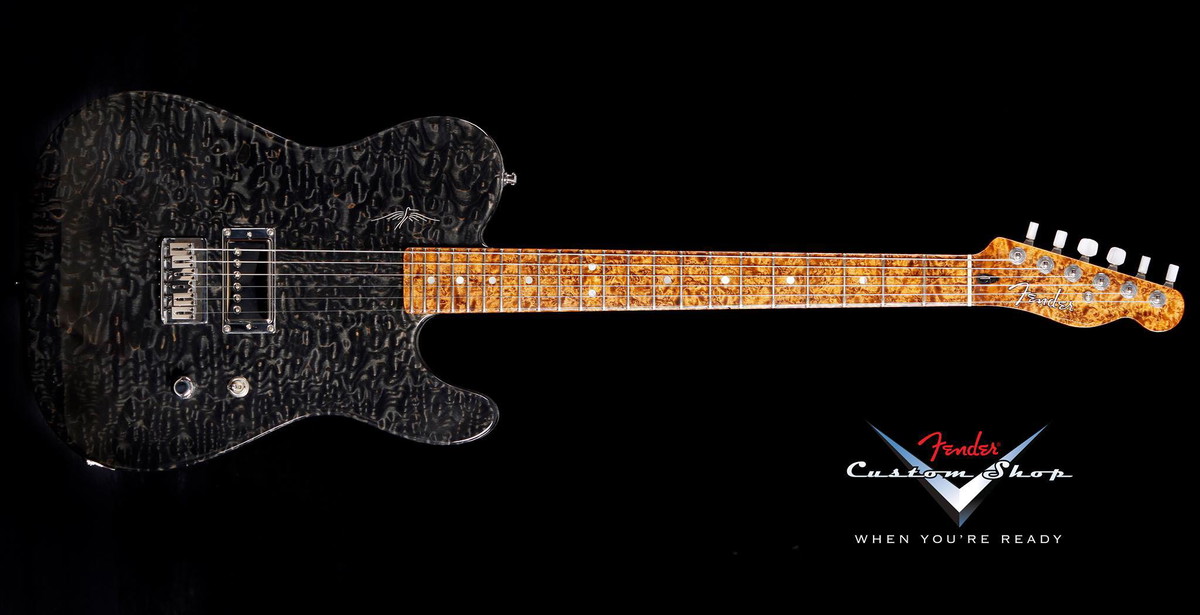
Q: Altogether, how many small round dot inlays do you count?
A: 10